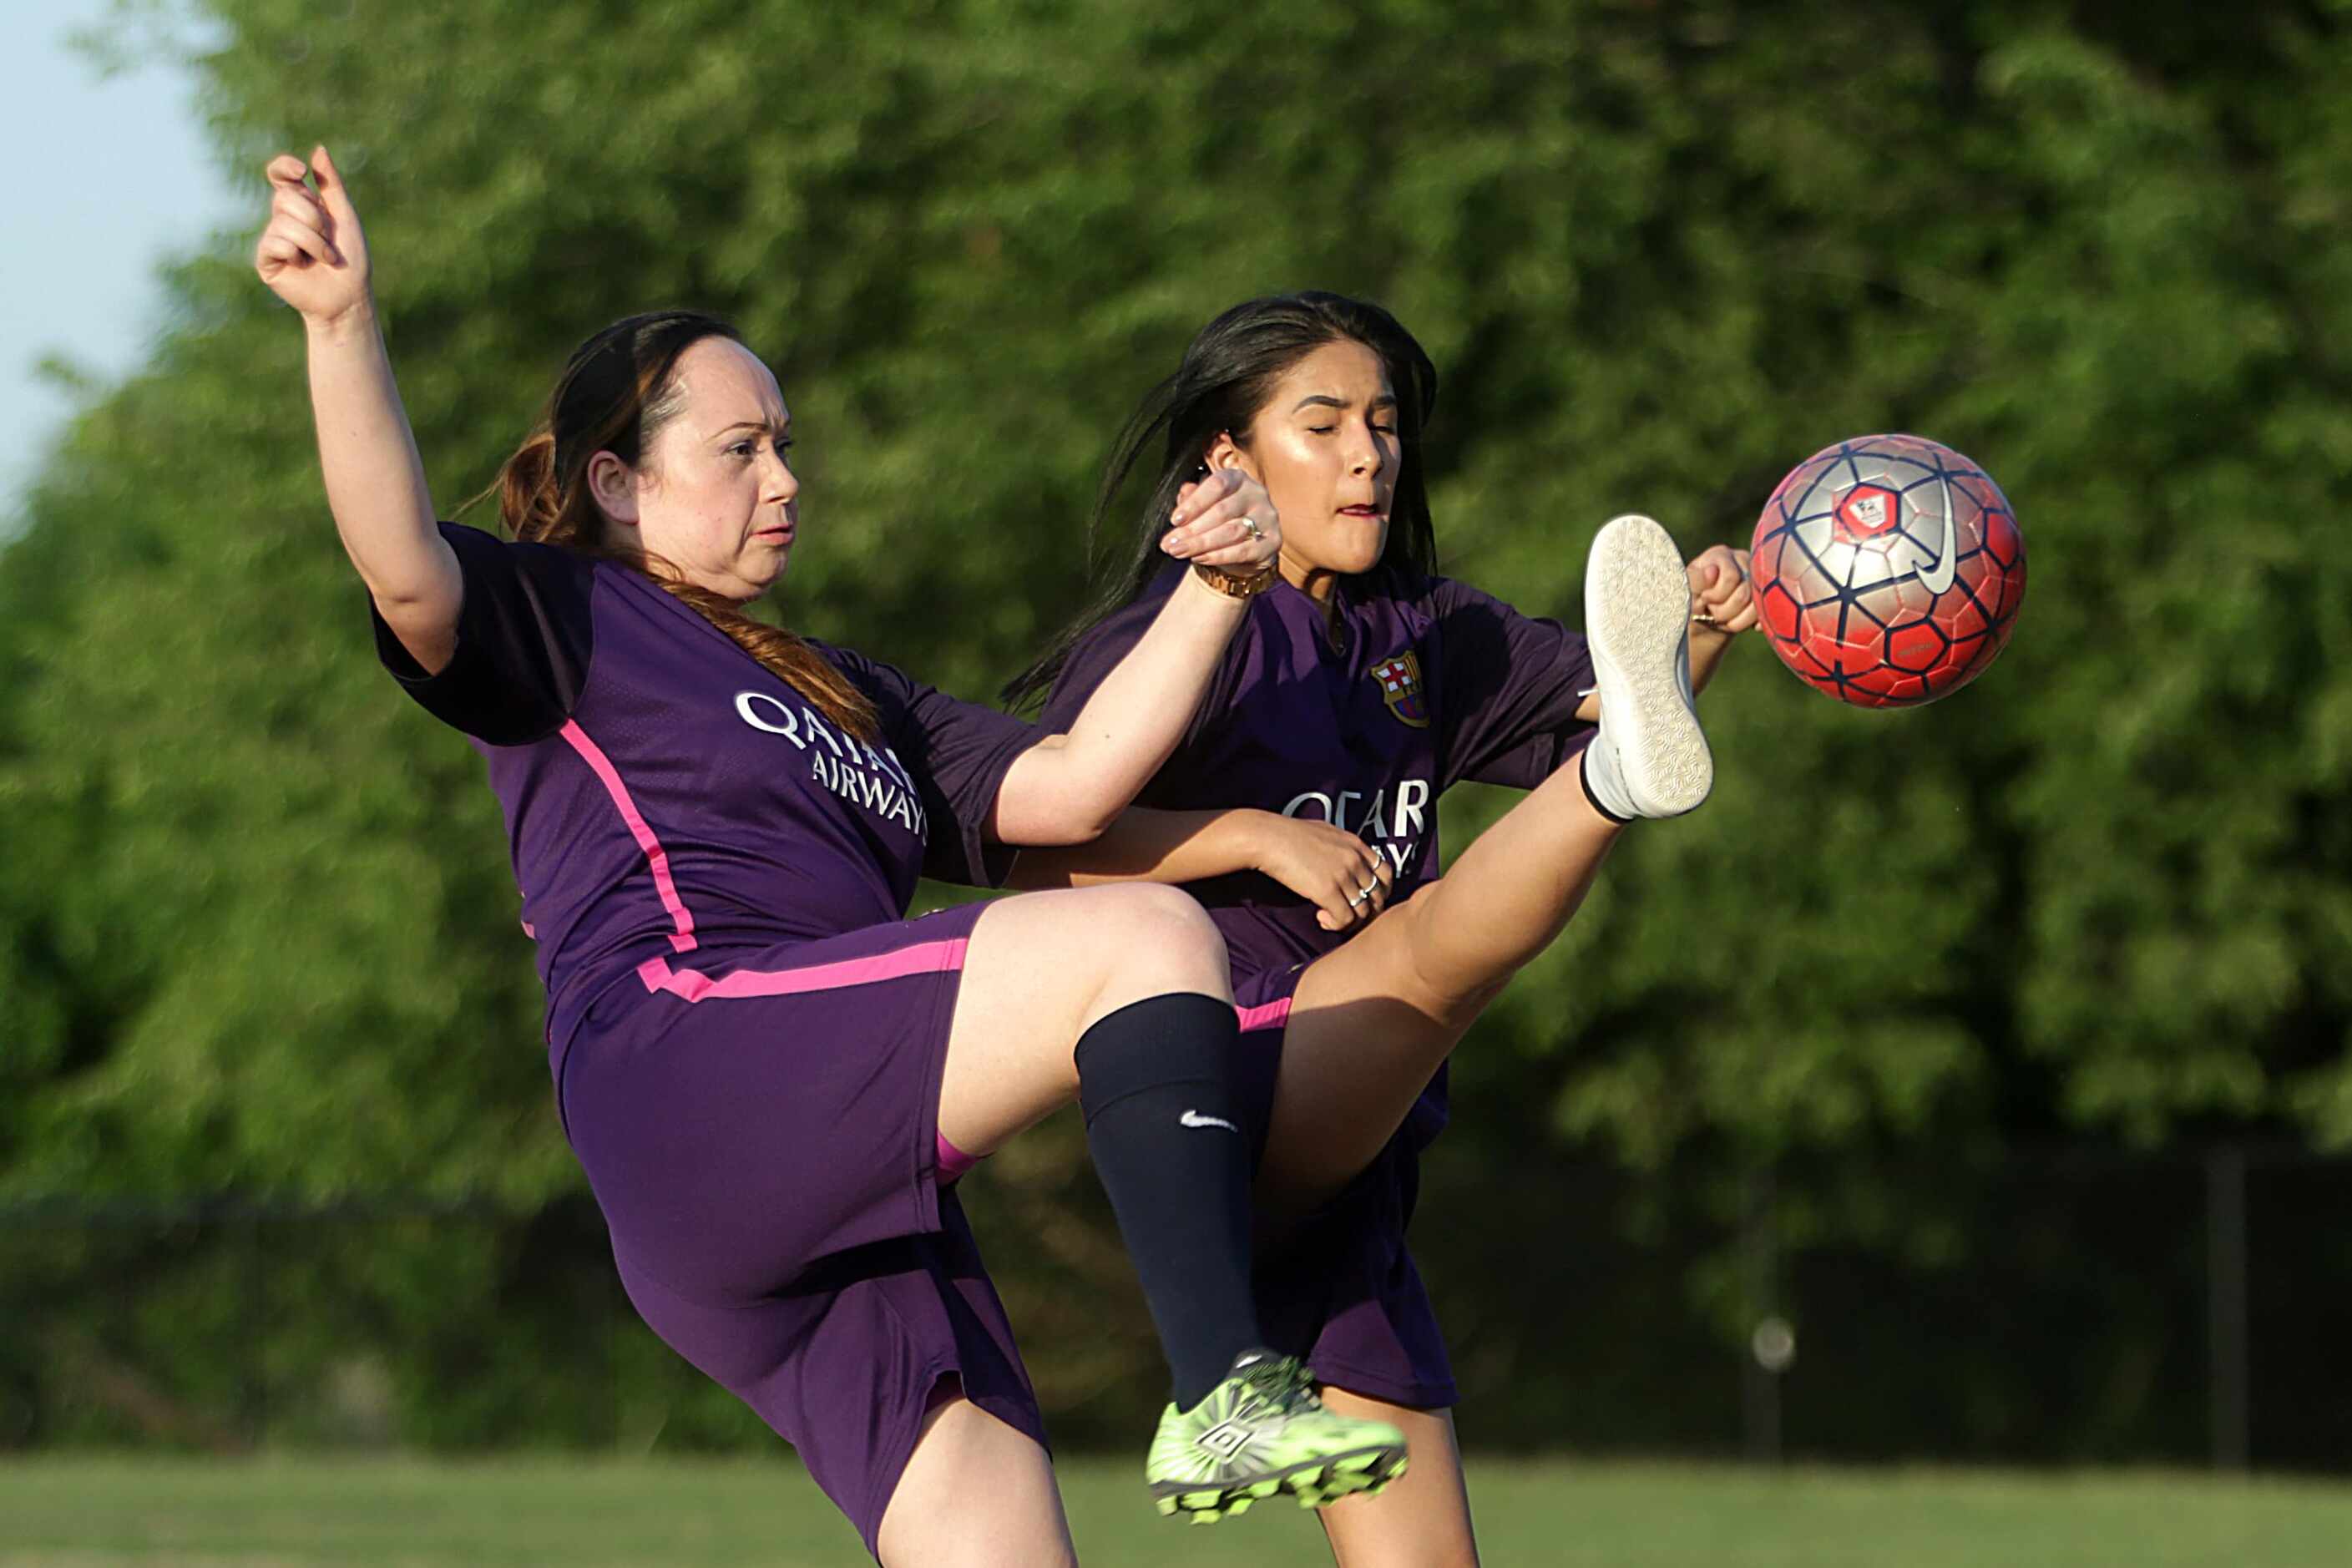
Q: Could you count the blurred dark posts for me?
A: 2